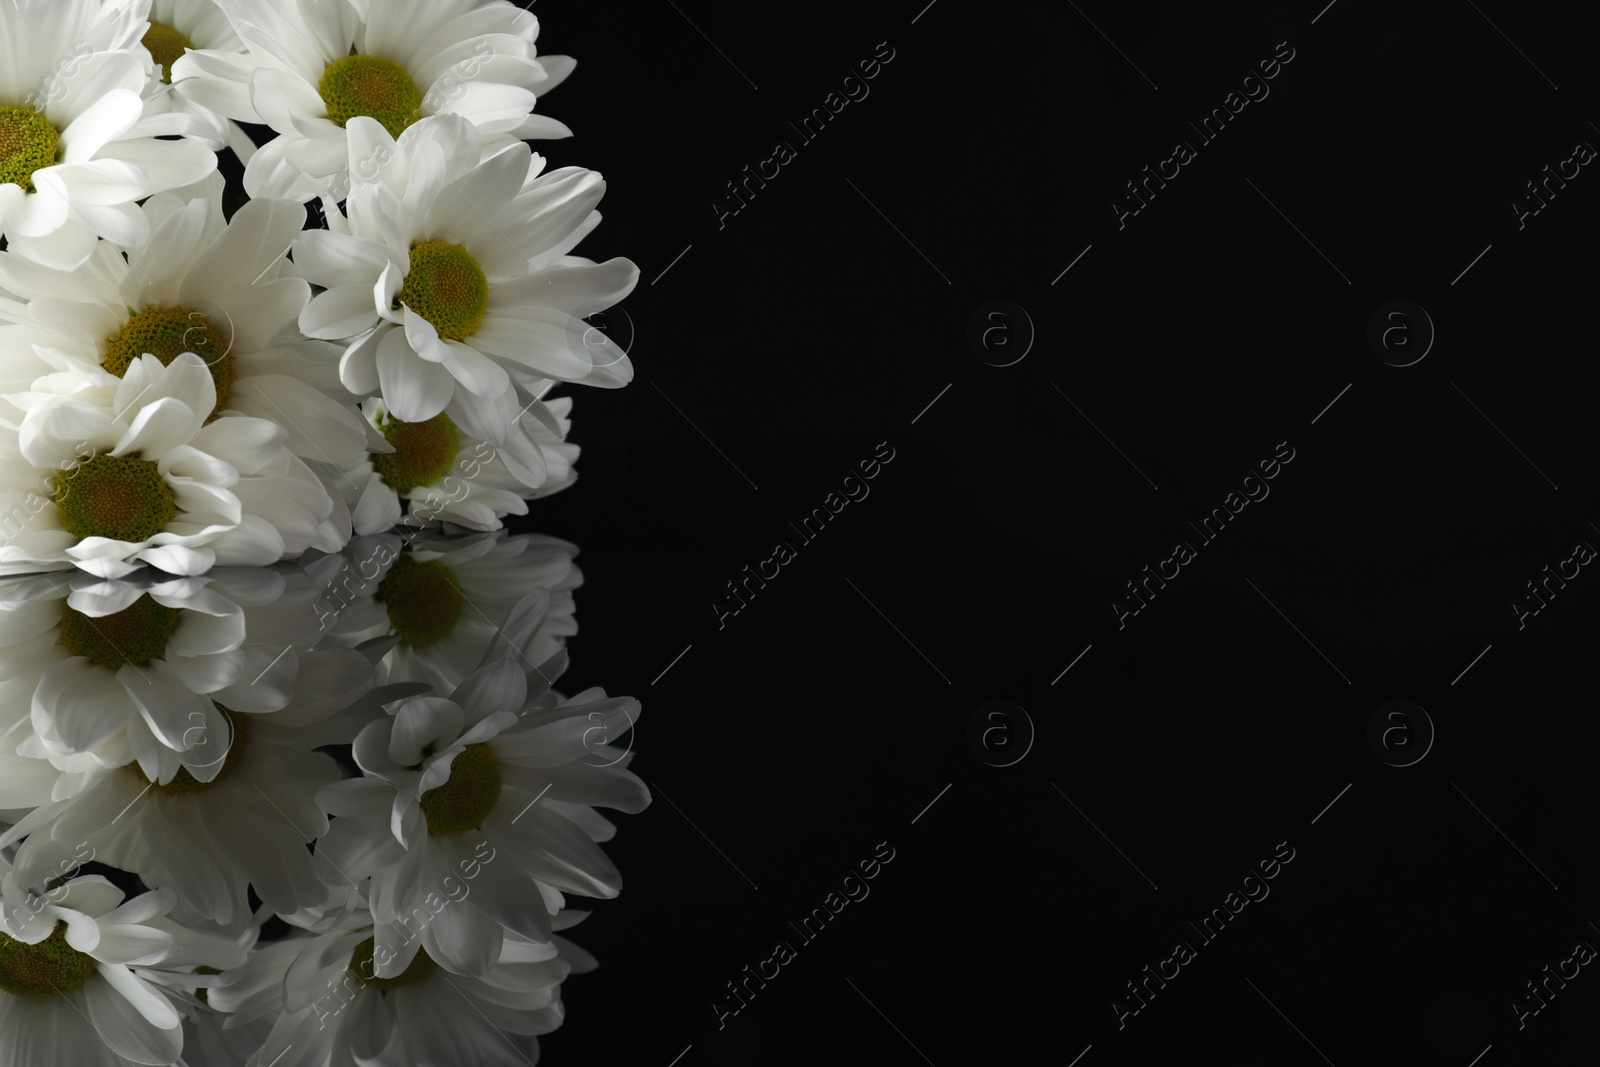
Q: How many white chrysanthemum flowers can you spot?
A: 7